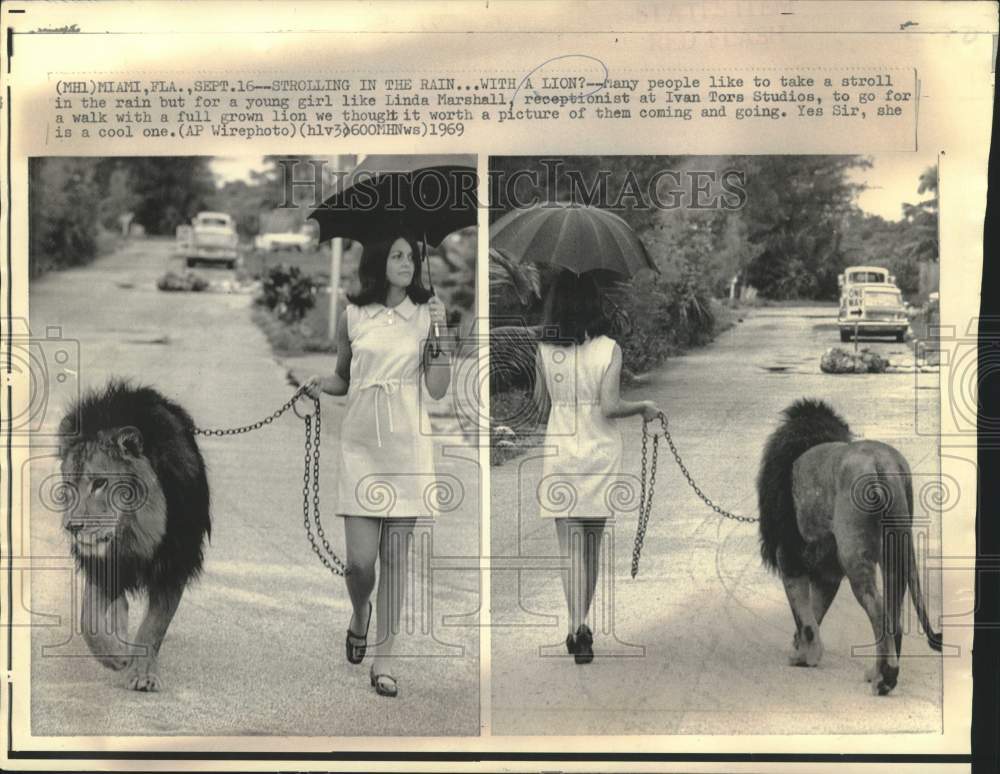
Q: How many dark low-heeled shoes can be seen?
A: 4